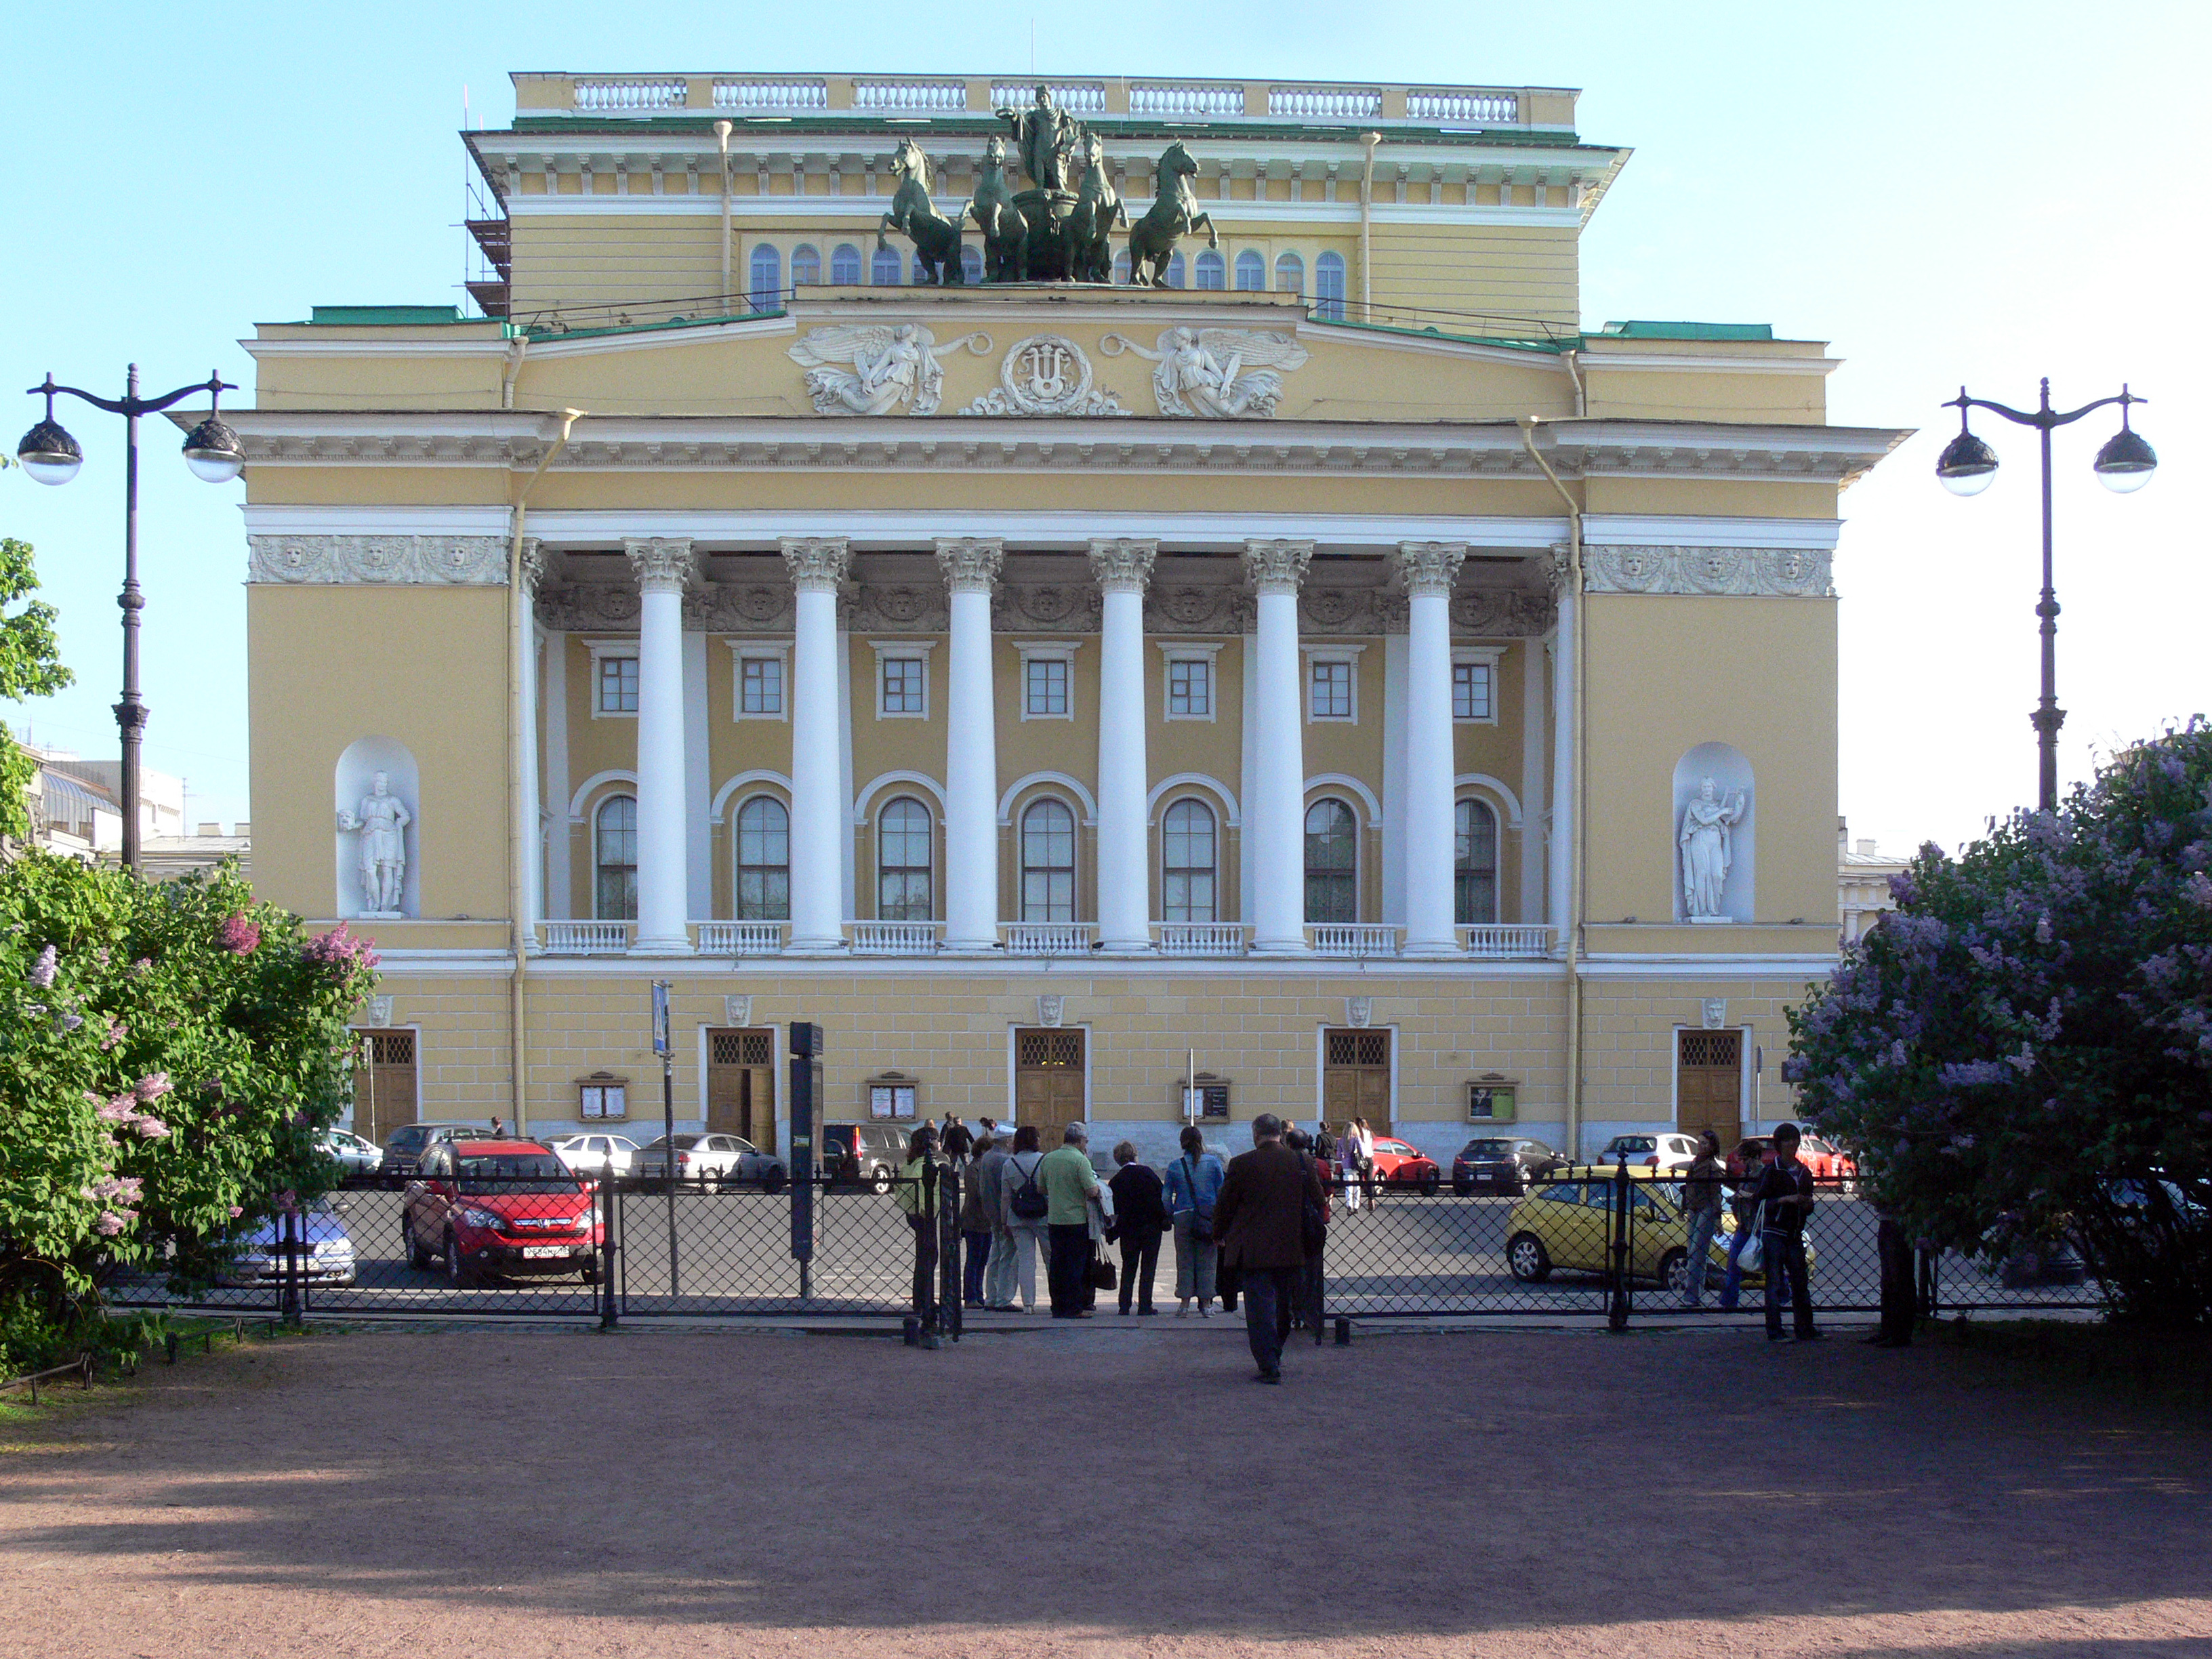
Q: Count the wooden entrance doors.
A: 5